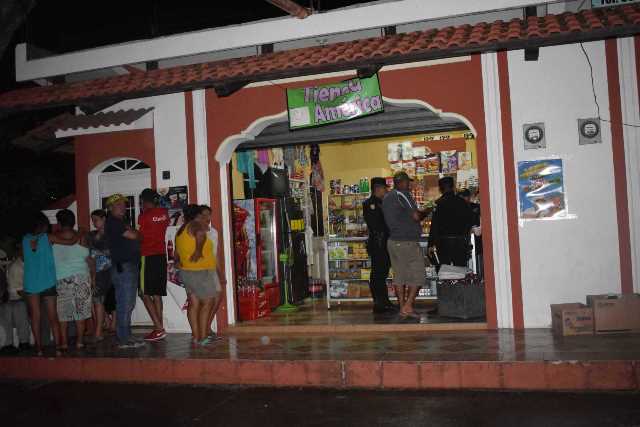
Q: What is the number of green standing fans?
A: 1